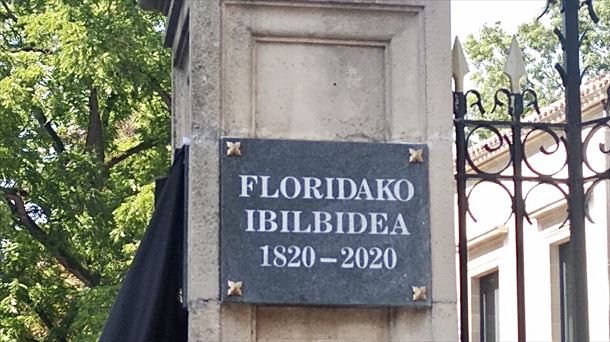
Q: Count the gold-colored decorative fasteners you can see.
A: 4